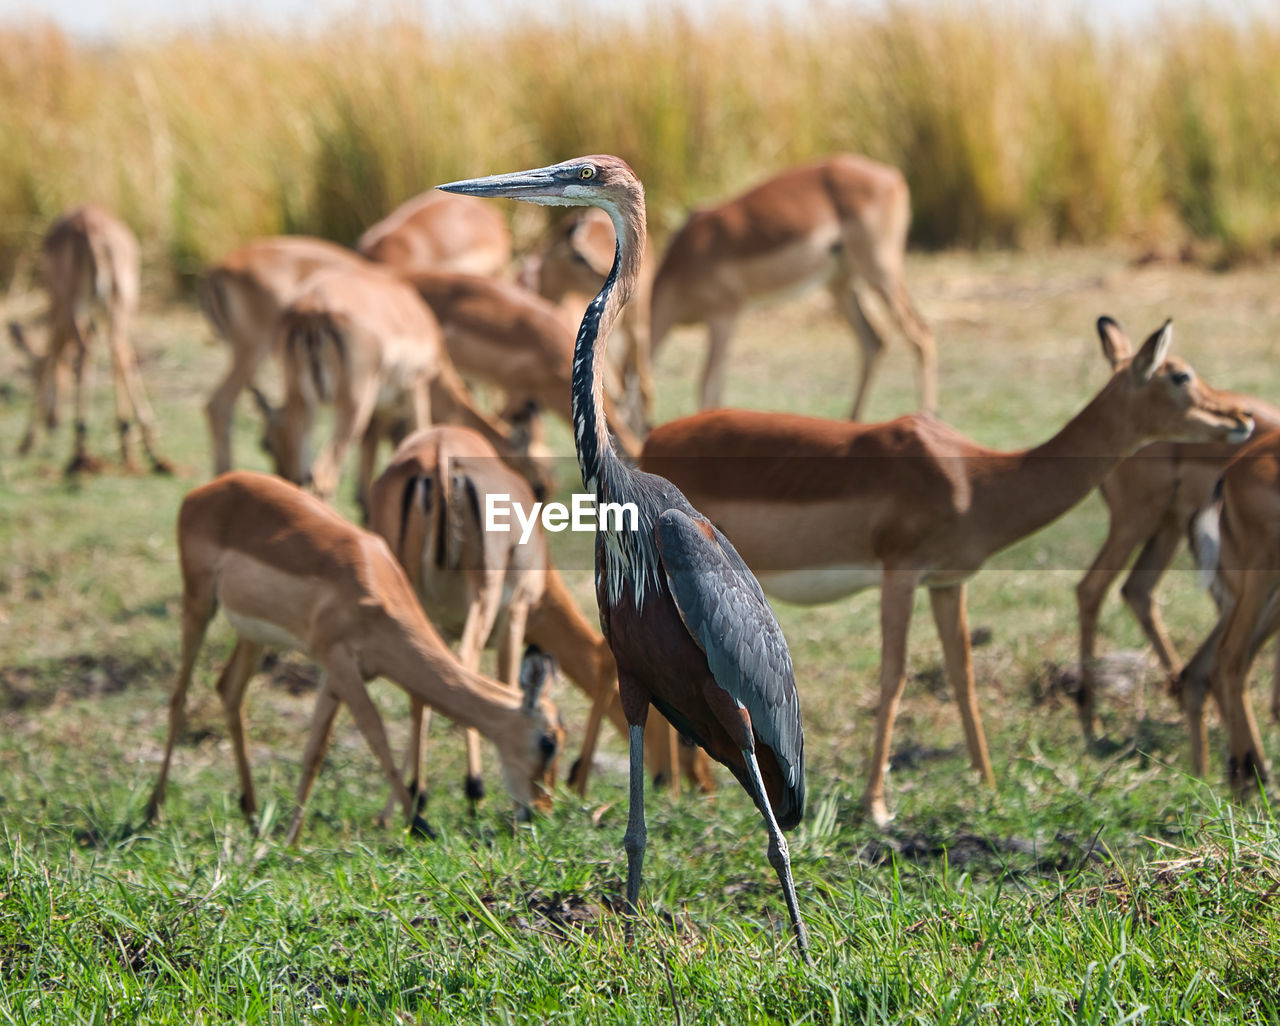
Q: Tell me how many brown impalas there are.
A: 12